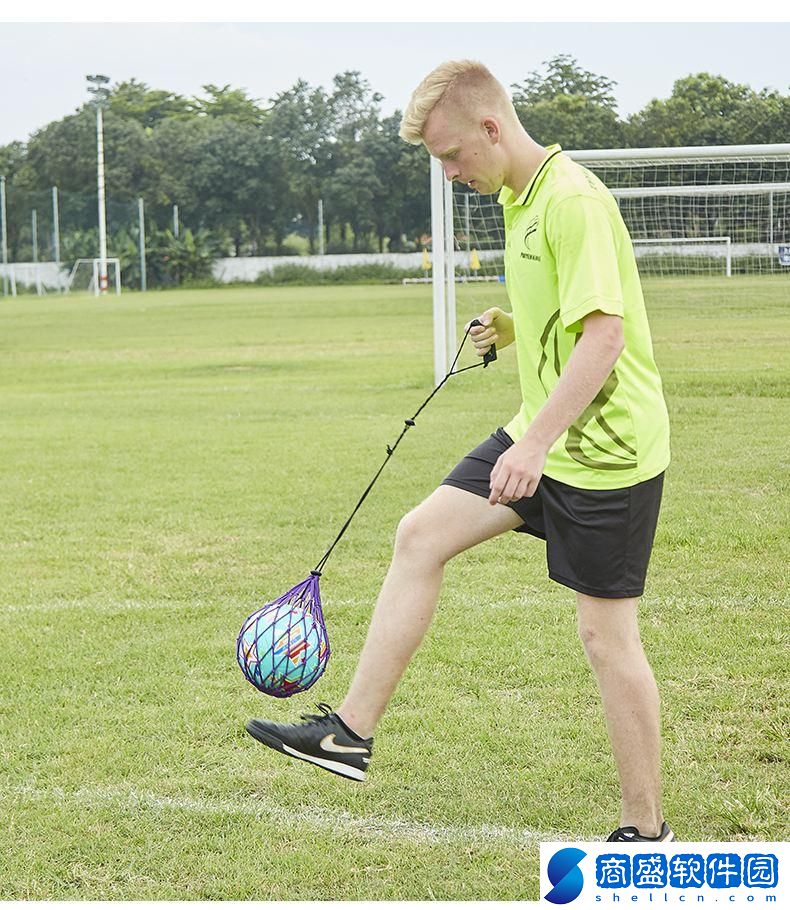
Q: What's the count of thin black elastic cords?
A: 1